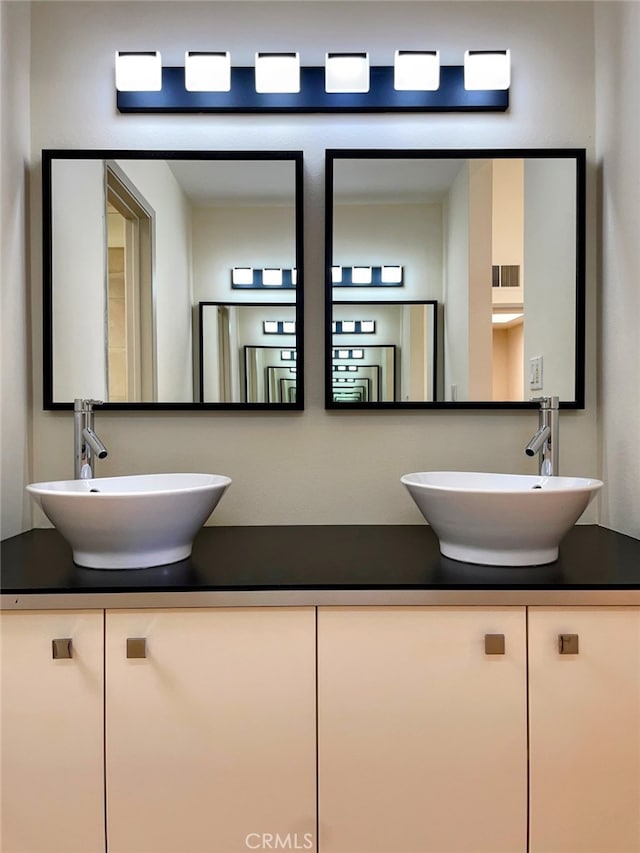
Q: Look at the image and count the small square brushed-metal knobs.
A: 4